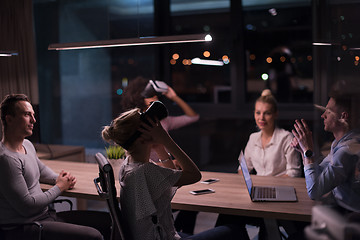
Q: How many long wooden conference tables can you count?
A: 1